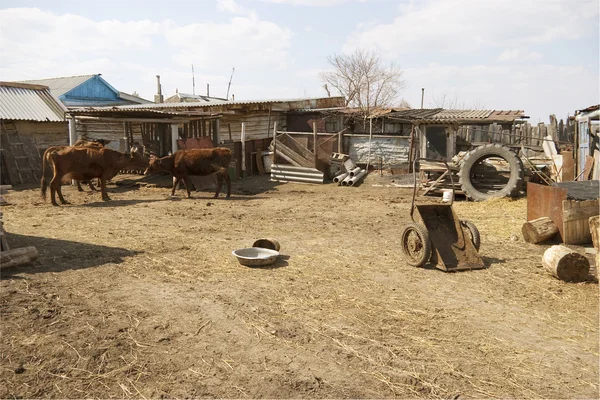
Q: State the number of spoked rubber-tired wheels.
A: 2